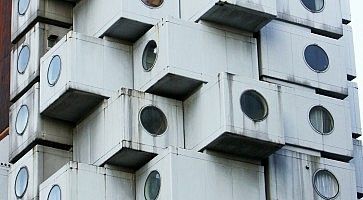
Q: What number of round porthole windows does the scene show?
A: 15